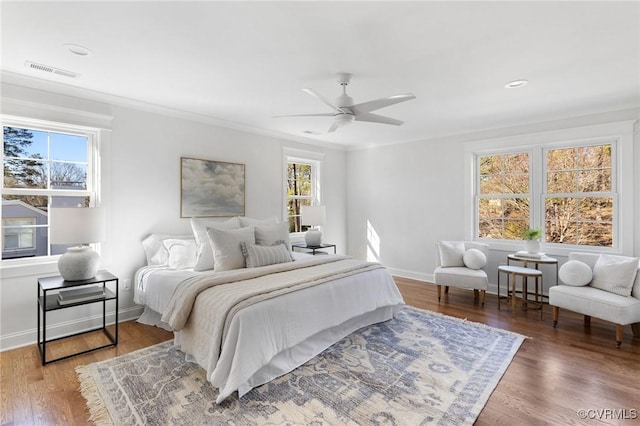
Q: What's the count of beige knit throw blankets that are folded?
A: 1